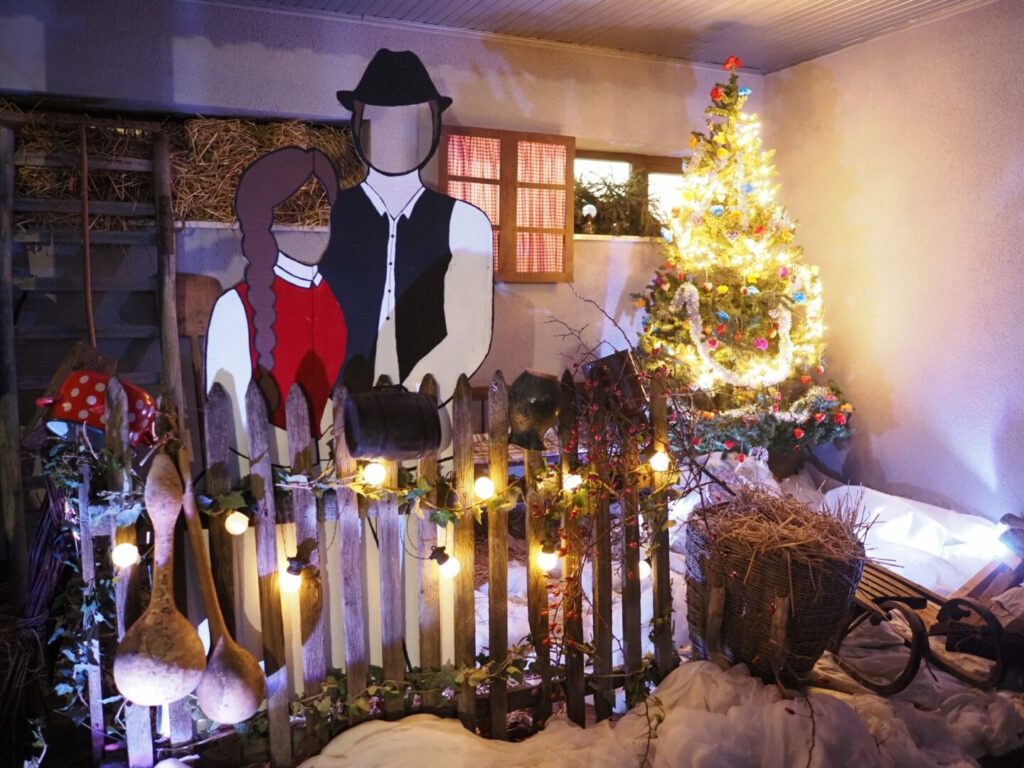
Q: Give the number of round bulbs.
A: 10